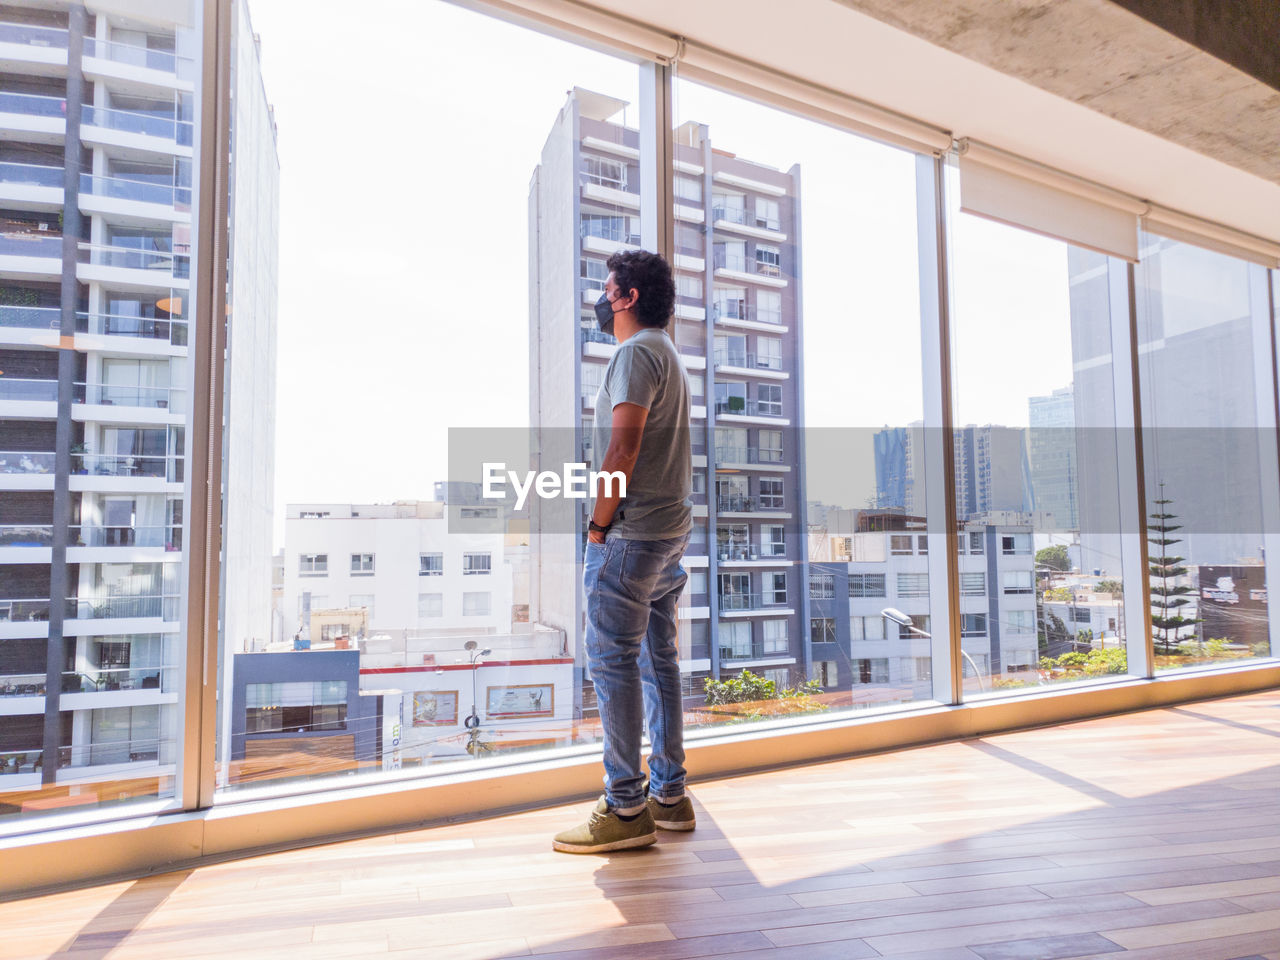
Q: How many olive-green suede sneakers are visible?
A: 2